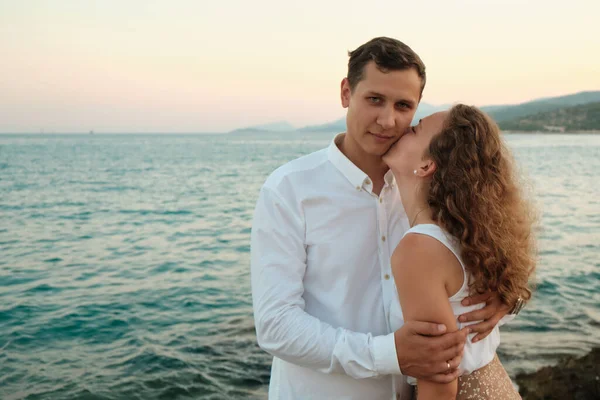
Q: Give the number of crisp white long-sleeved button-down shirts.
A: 1